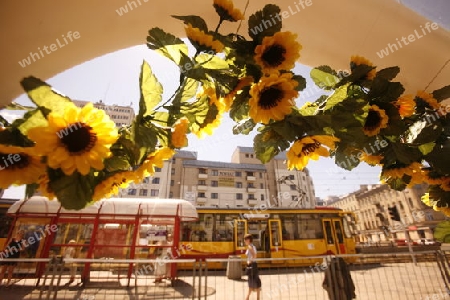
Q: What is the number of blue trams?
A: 0